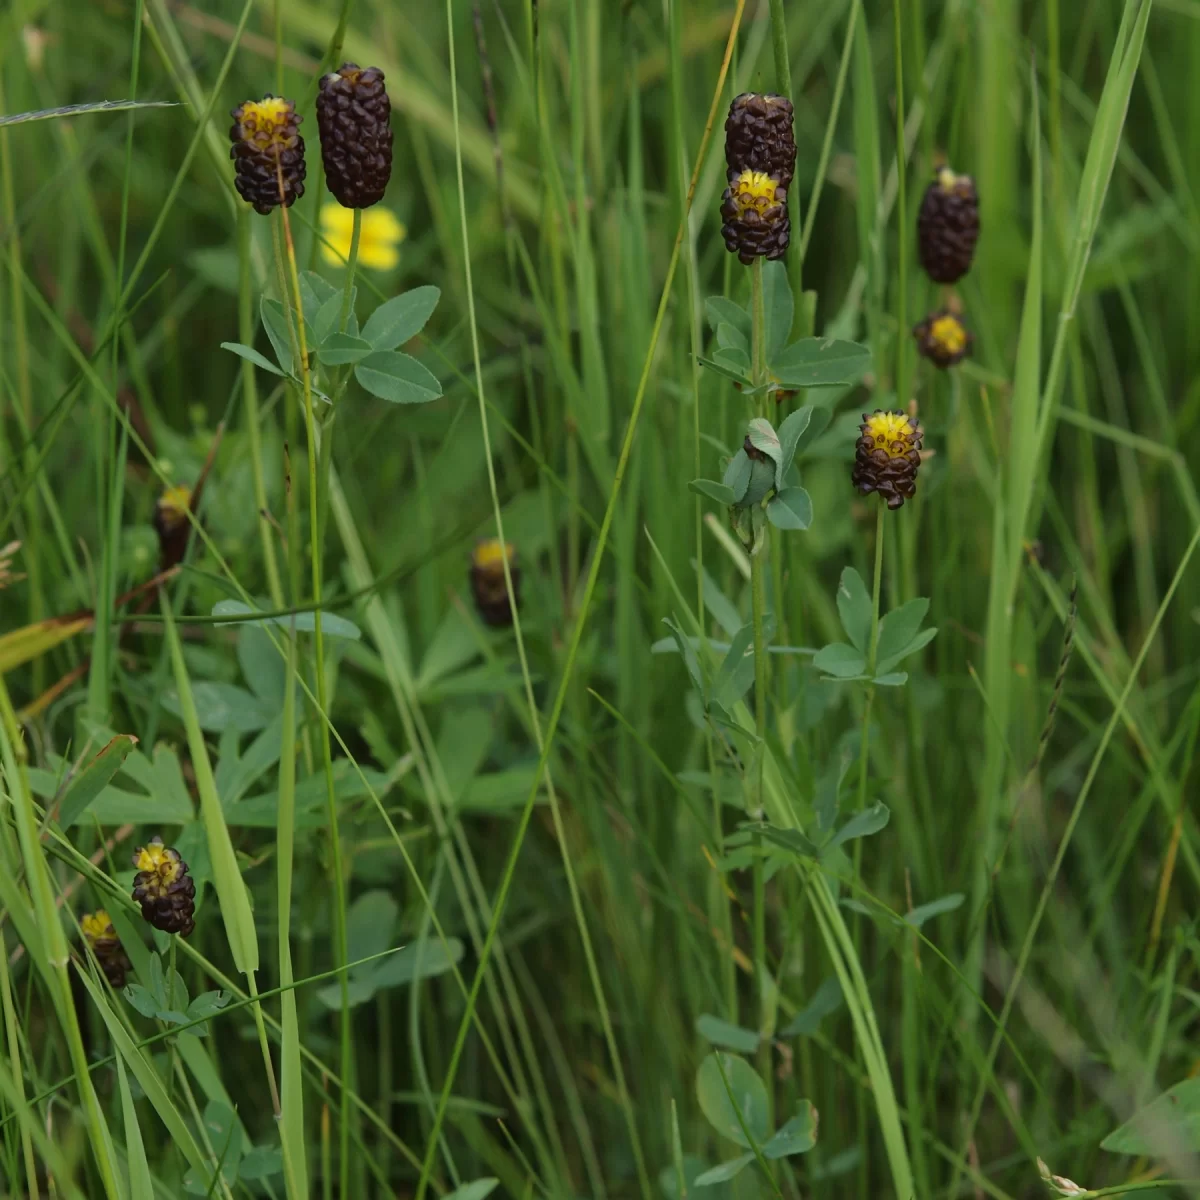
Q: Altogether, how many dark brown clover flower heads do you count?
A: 11